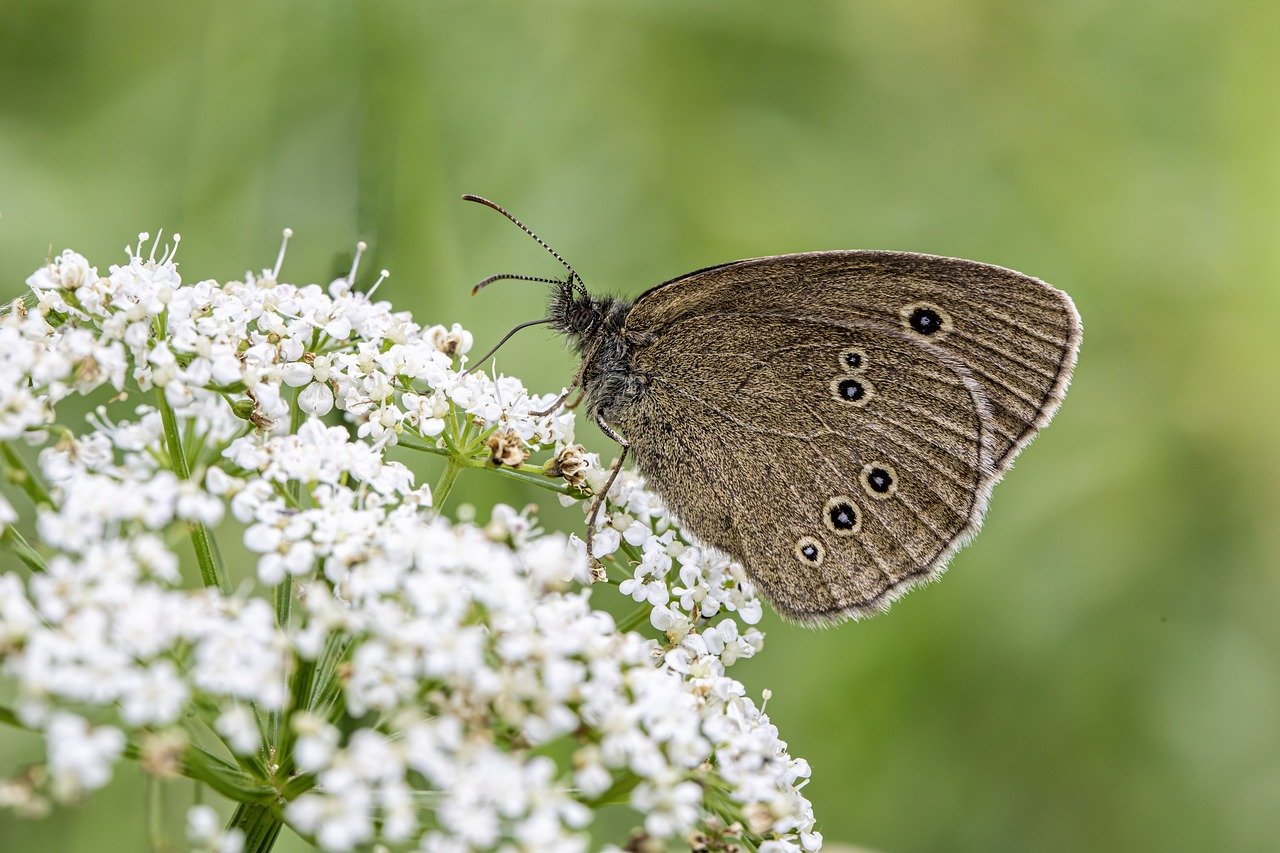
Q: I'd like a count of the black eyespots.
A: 6